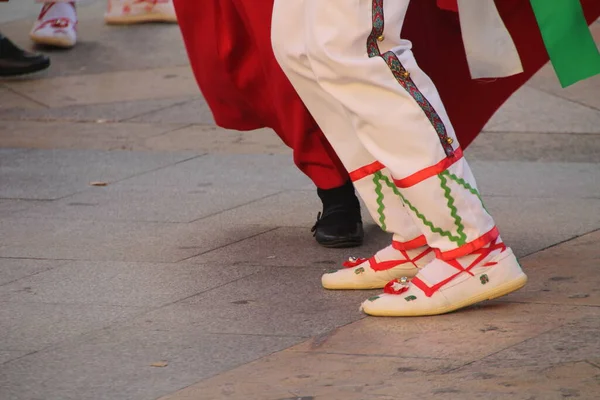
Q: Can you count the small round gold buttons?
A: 3